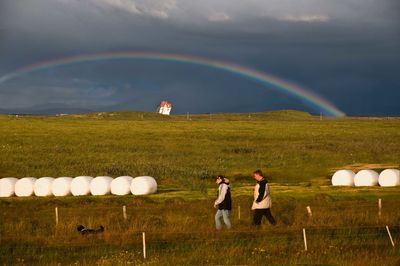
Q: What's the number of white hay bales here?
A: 11